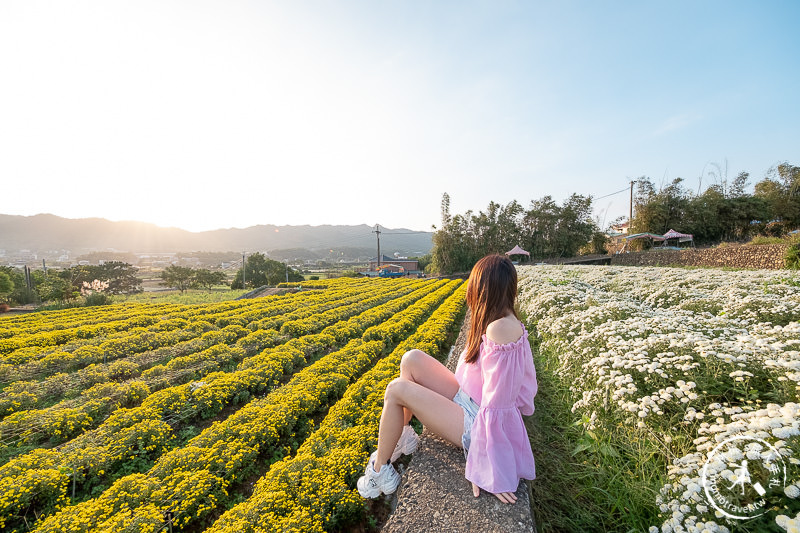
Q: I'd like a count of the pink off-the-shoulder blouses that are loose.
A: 1